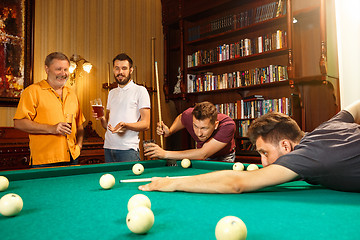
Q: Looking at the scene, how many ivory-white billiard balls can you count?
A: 10